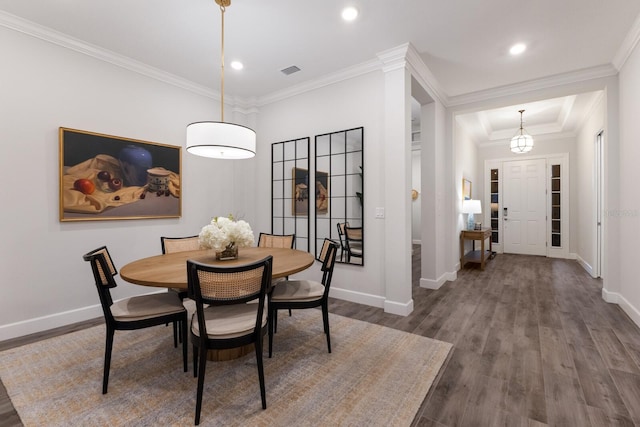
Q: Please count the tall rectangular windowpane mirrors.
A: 2